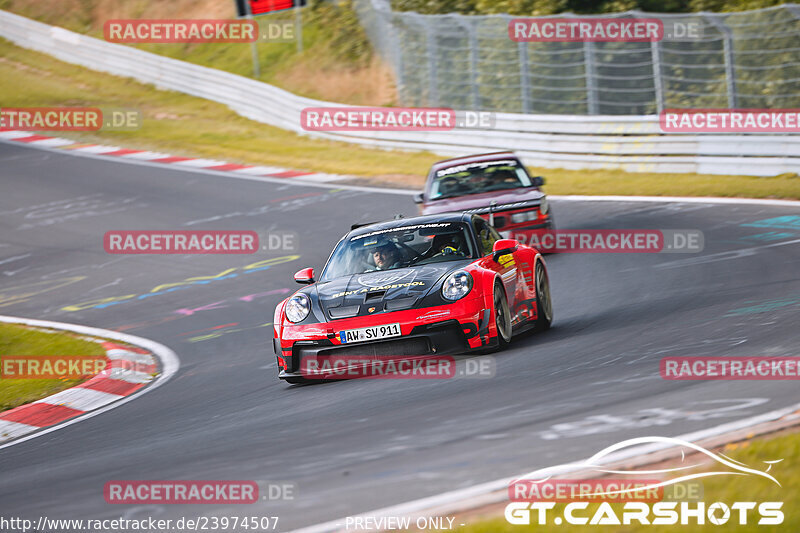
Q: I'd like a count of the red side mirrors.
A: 2